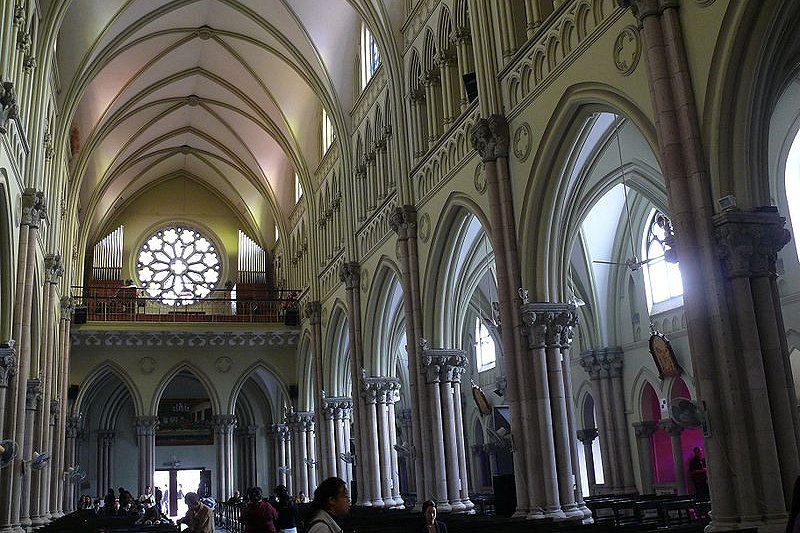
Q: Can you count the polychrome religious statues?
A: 0